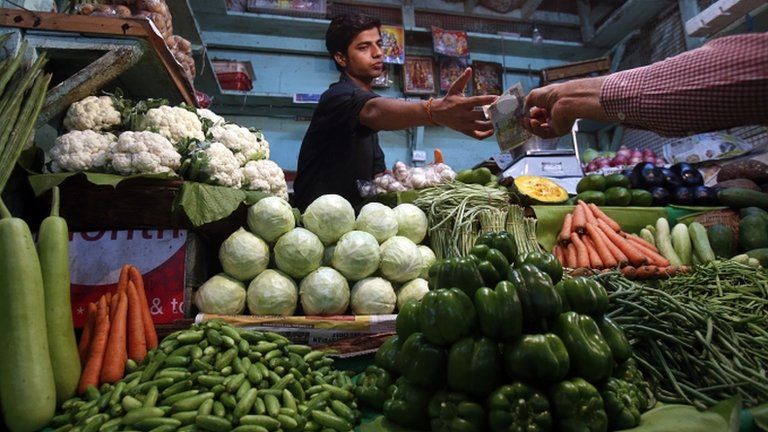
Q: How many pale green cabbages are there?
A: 14